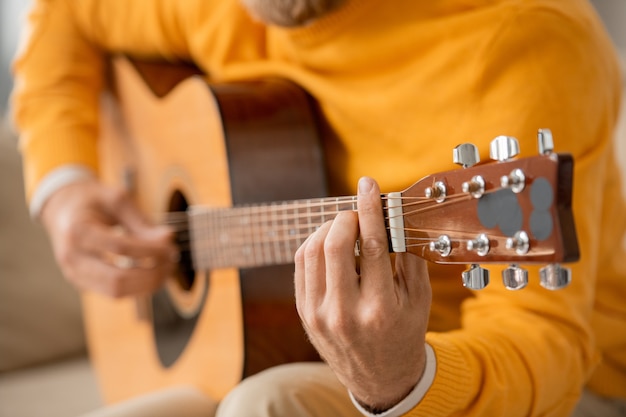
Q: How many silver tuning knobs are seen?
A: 6